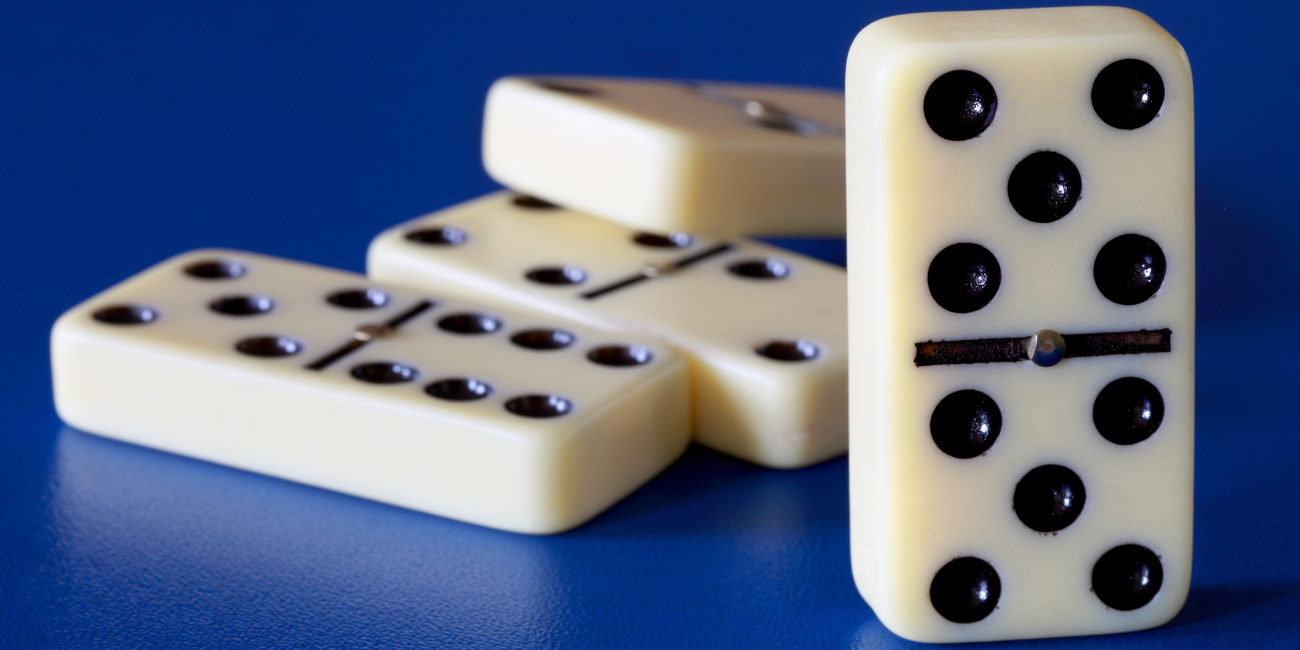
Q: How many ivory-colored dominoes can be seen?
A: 4